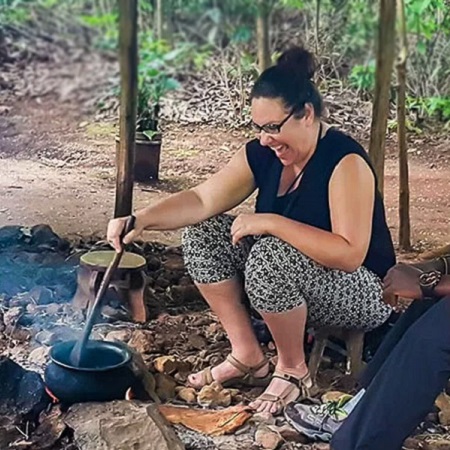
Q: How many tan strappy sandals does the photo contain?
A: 2